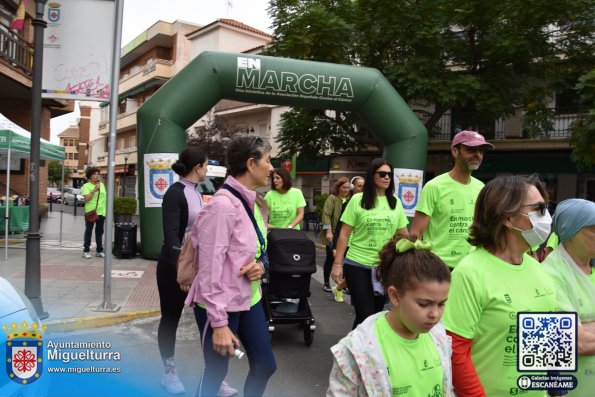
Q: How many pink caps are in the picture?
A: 1